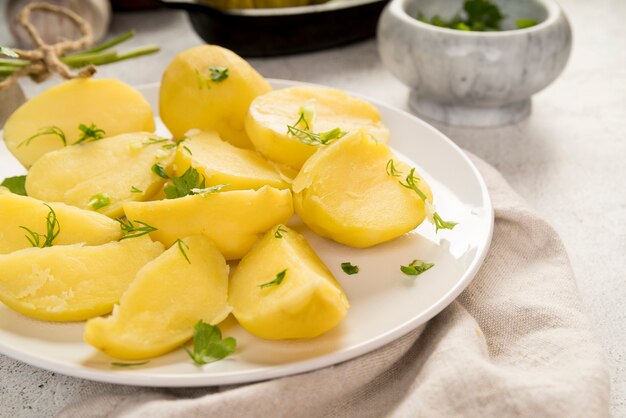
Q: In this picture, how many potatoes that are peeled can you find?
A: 11